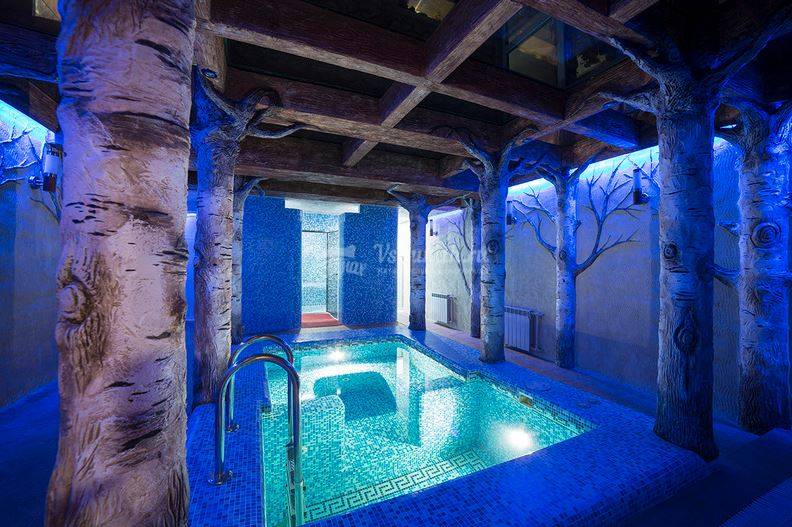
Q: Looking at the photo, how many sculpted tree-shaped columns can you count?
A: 9